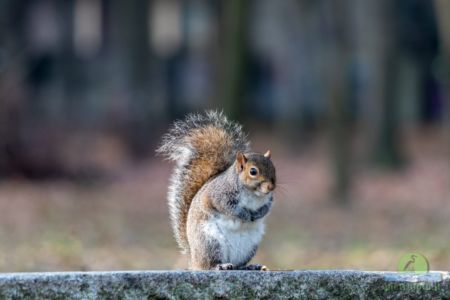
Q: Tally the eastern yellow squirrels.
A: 0